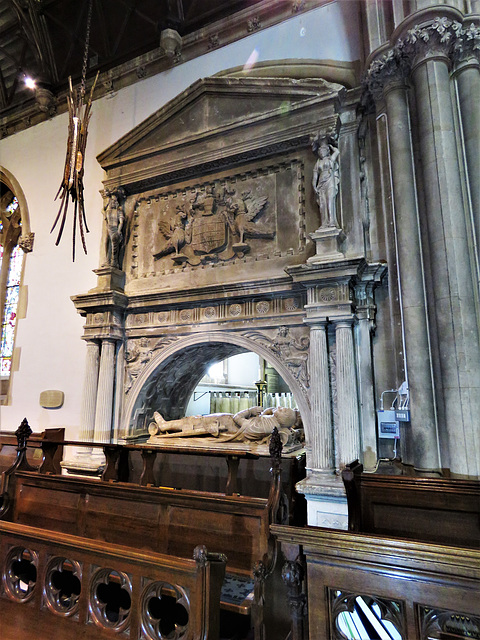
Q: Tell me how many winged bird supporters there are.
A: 2